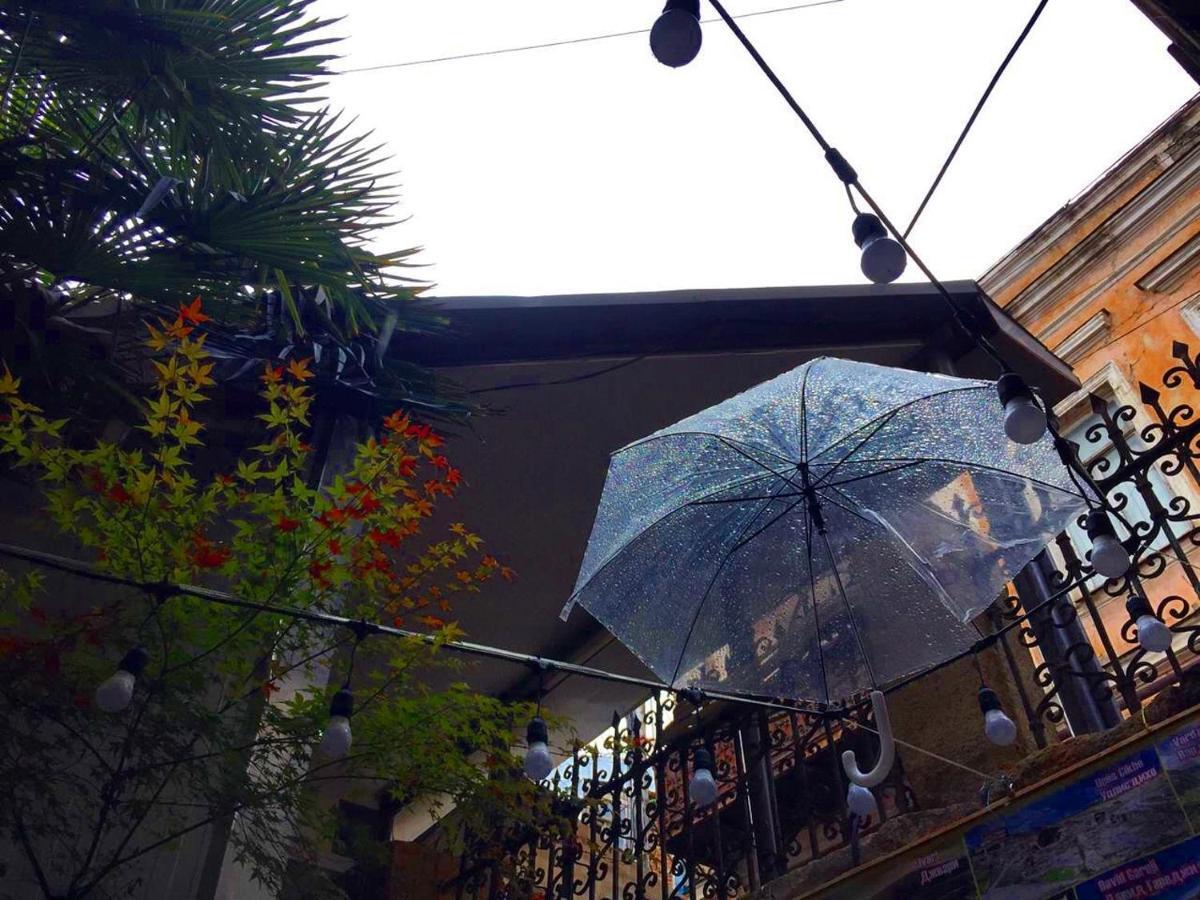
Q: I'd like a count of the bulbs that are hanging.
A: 11